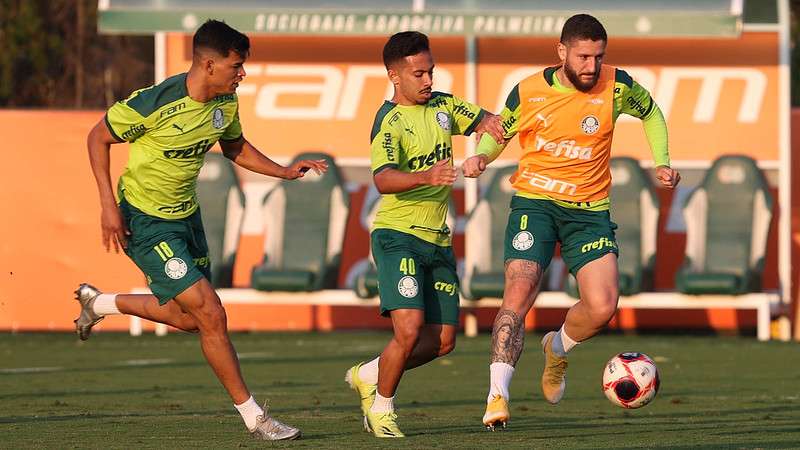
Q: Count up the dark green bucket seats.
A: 6